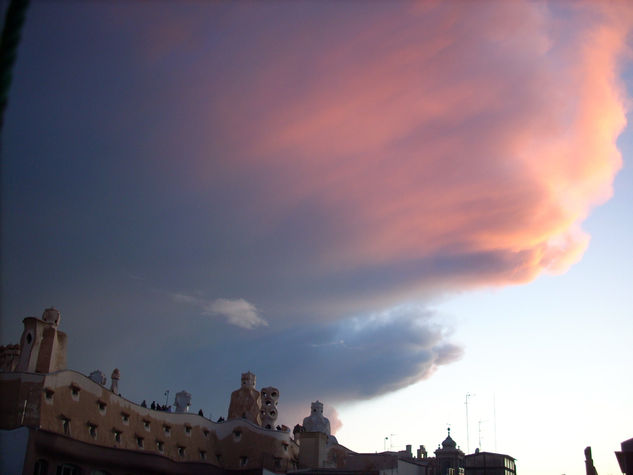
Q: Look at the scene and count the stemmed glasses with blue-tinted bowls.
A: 0